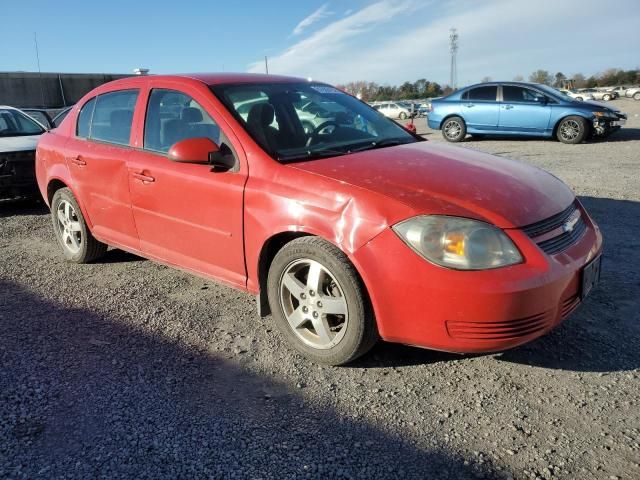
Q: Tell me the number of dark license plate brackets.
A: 1